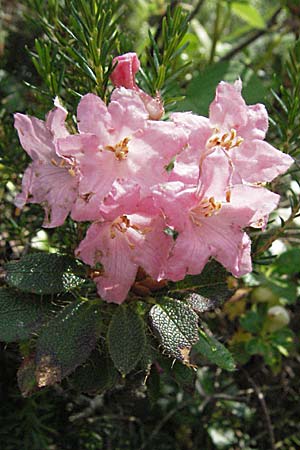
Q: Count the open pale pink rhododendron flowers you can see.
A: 5